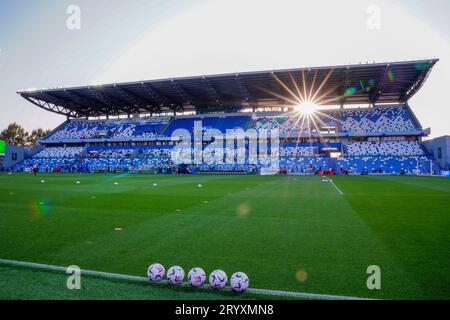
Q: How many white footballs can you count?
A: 5